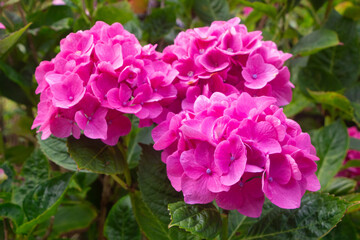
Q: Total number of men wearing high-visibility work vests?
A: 0